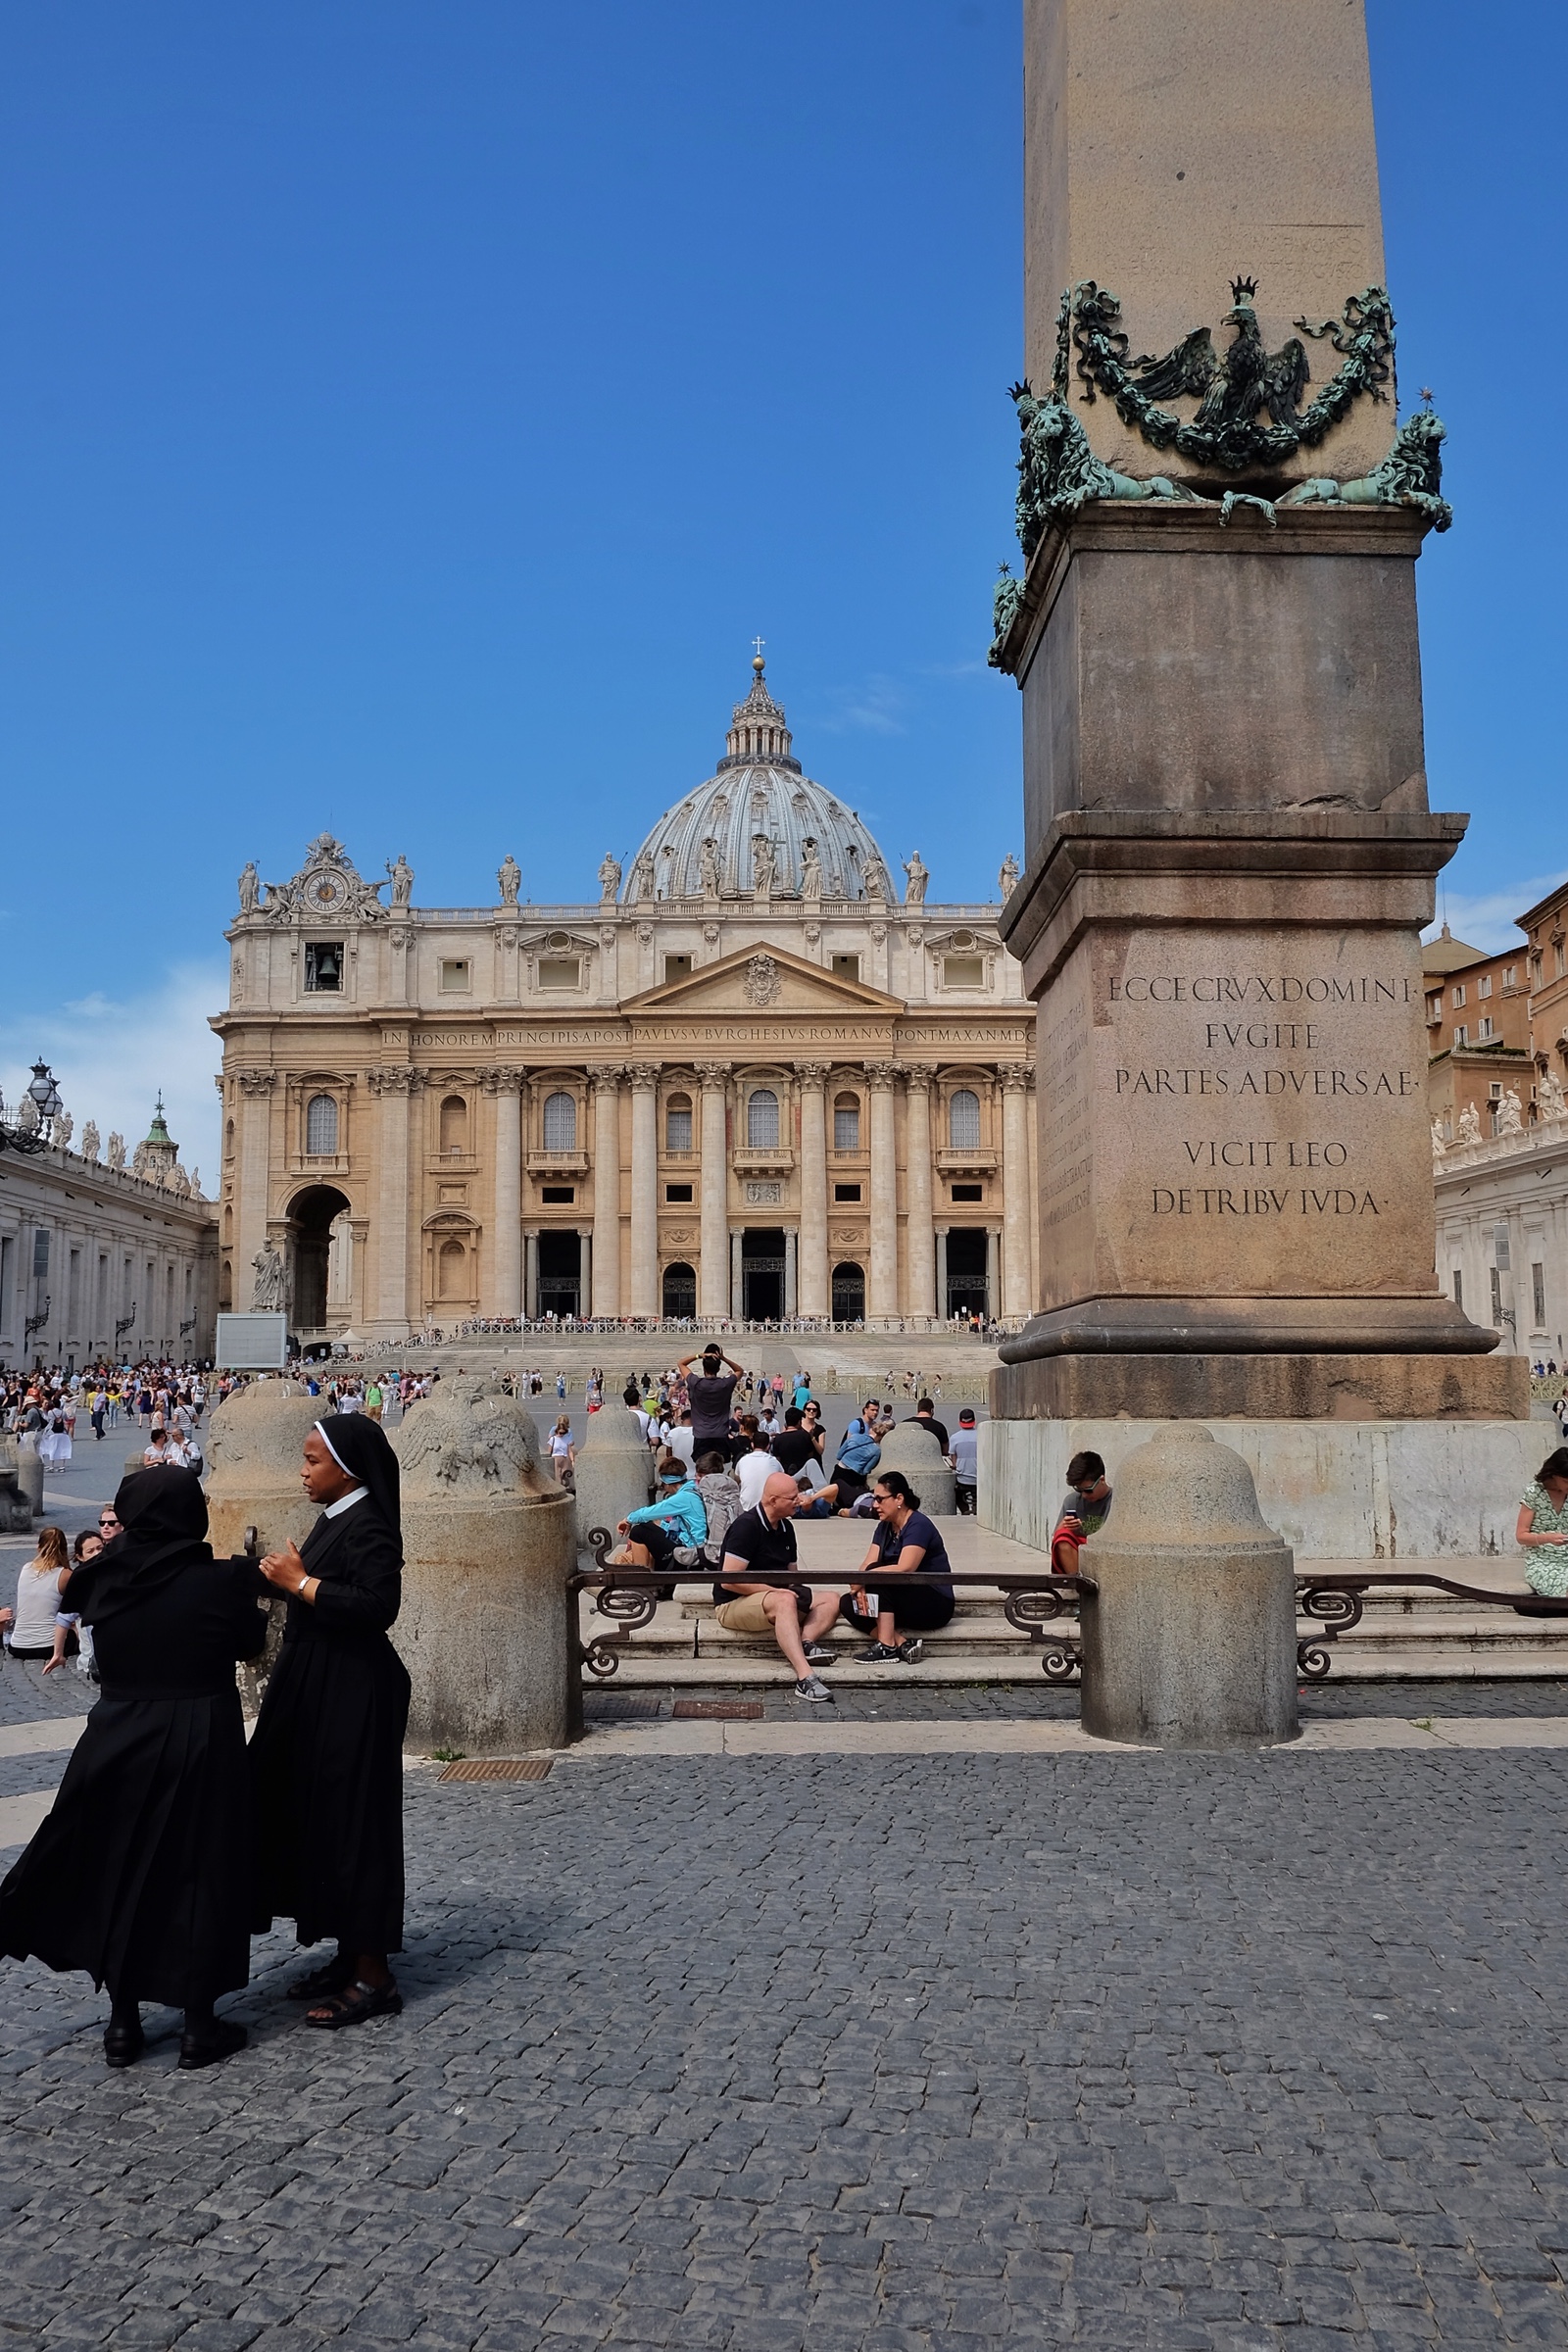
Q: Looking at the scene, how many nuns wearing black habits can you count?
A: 2